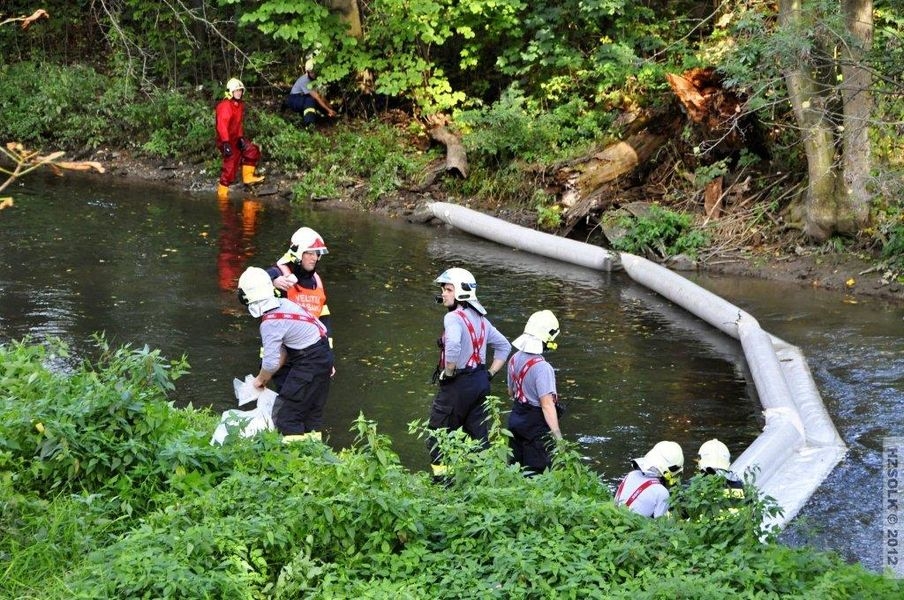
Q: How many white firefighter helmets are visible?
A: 8